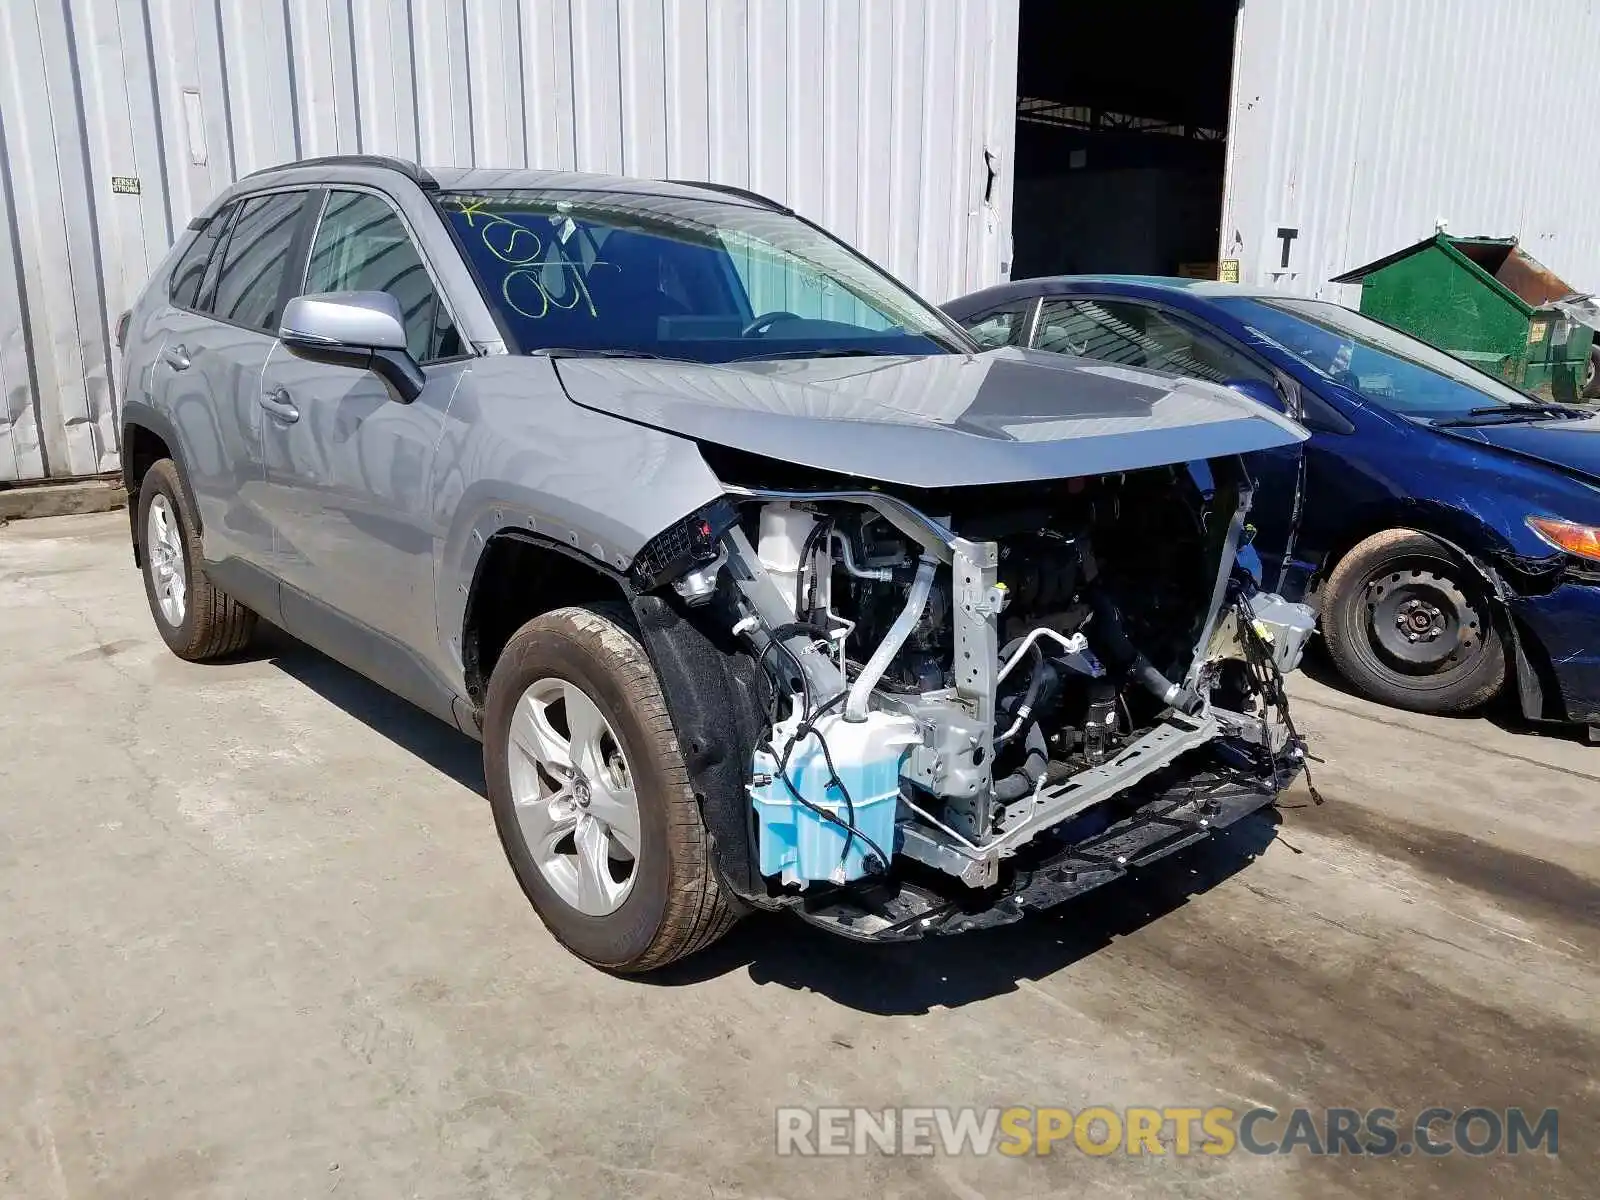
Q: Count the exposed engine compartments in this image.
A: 1